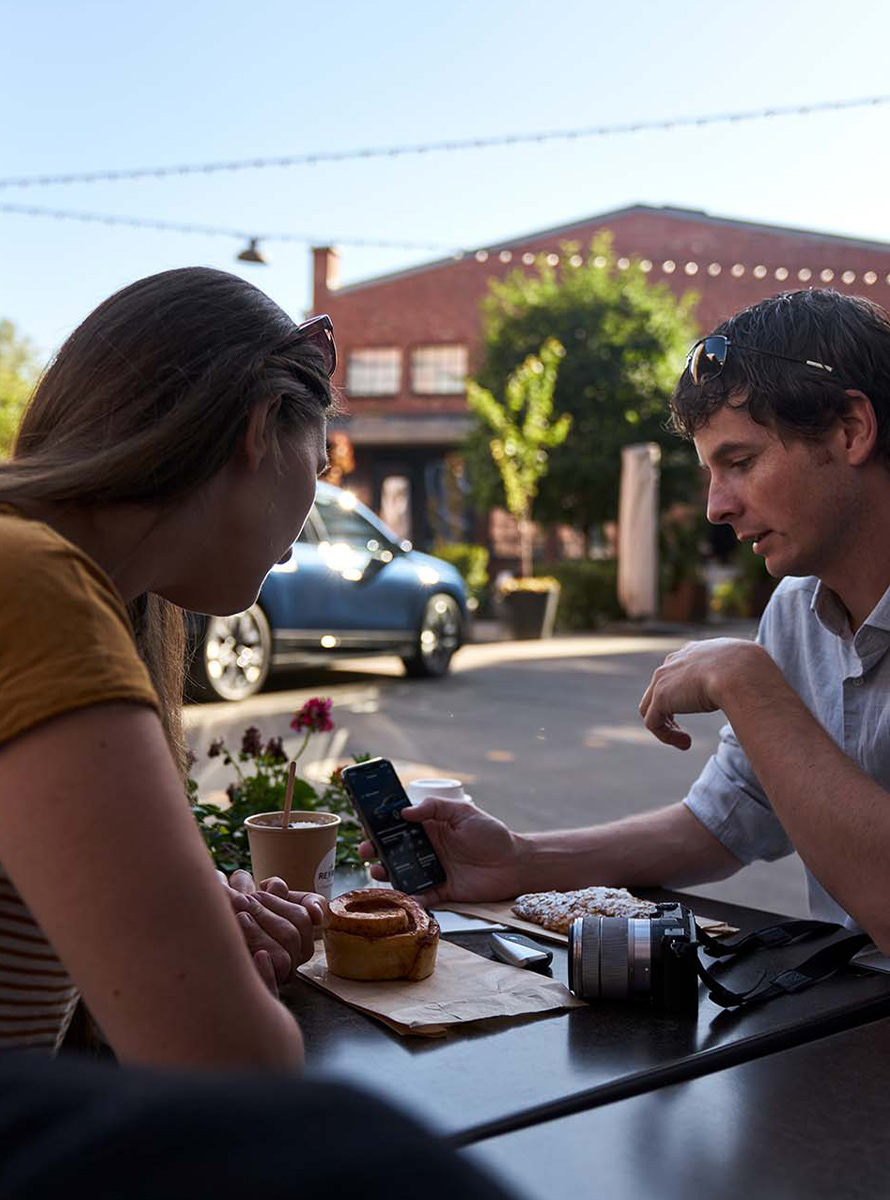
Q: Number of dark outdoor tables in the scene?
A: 2